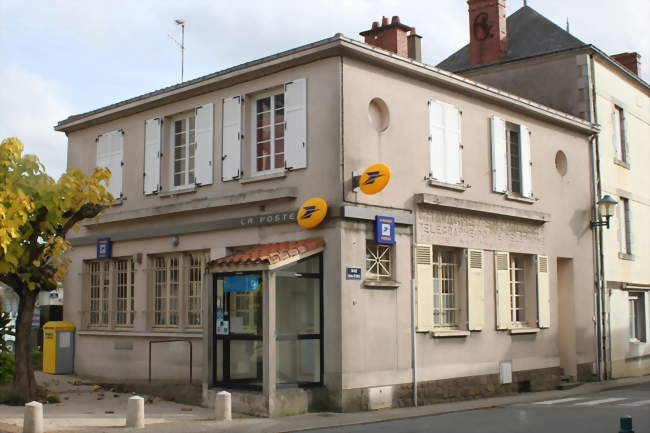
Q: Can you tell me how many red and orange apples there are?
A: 0